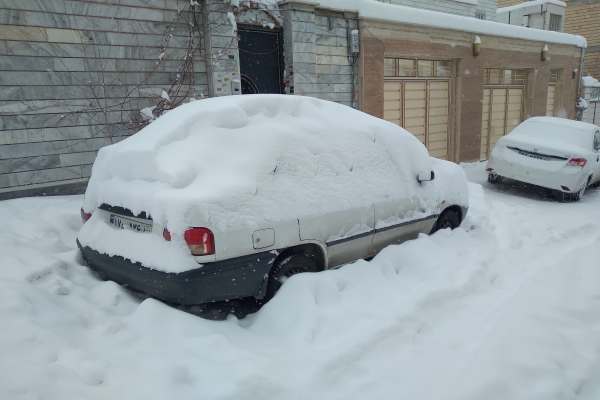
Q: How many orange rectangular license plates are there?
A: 0